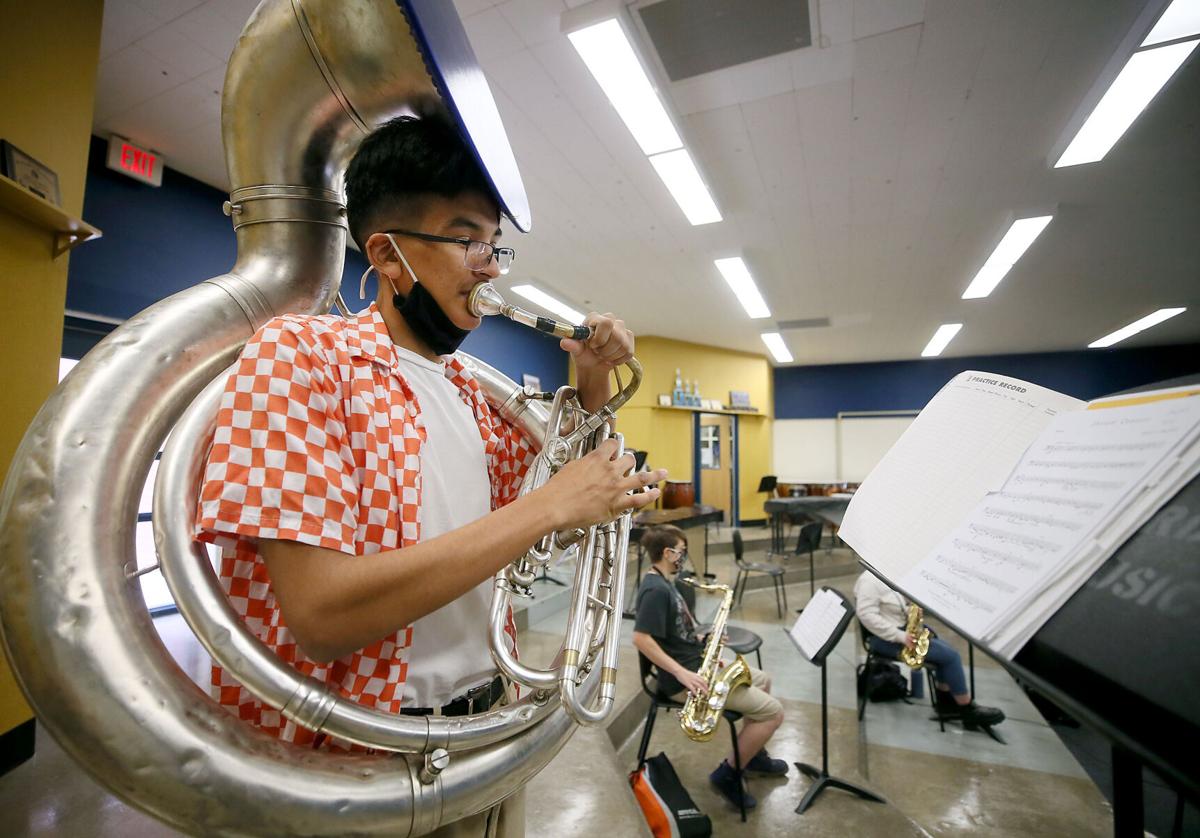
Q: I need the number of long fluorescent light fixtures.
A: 8